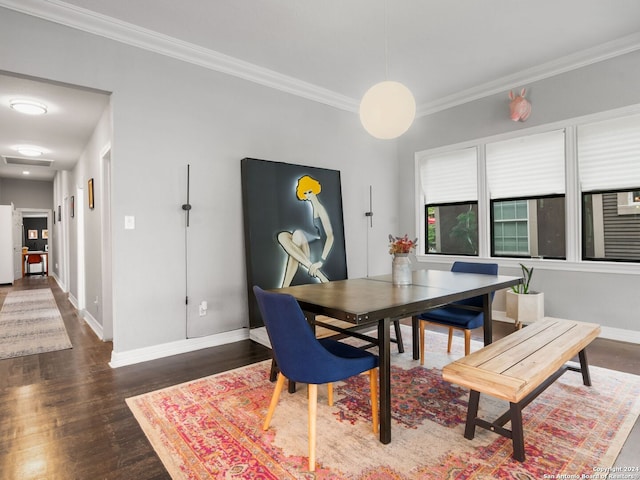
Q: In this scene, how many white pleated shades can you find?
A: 3